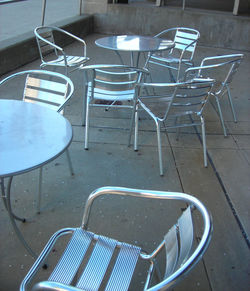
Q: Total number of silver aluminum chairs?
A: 7